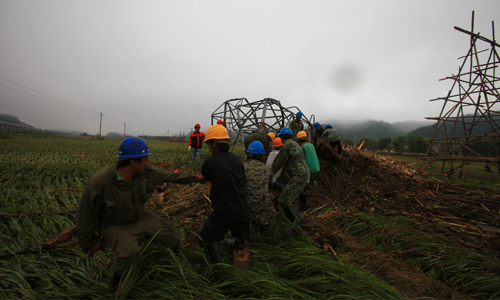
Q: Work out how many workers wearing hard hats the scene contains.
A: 12